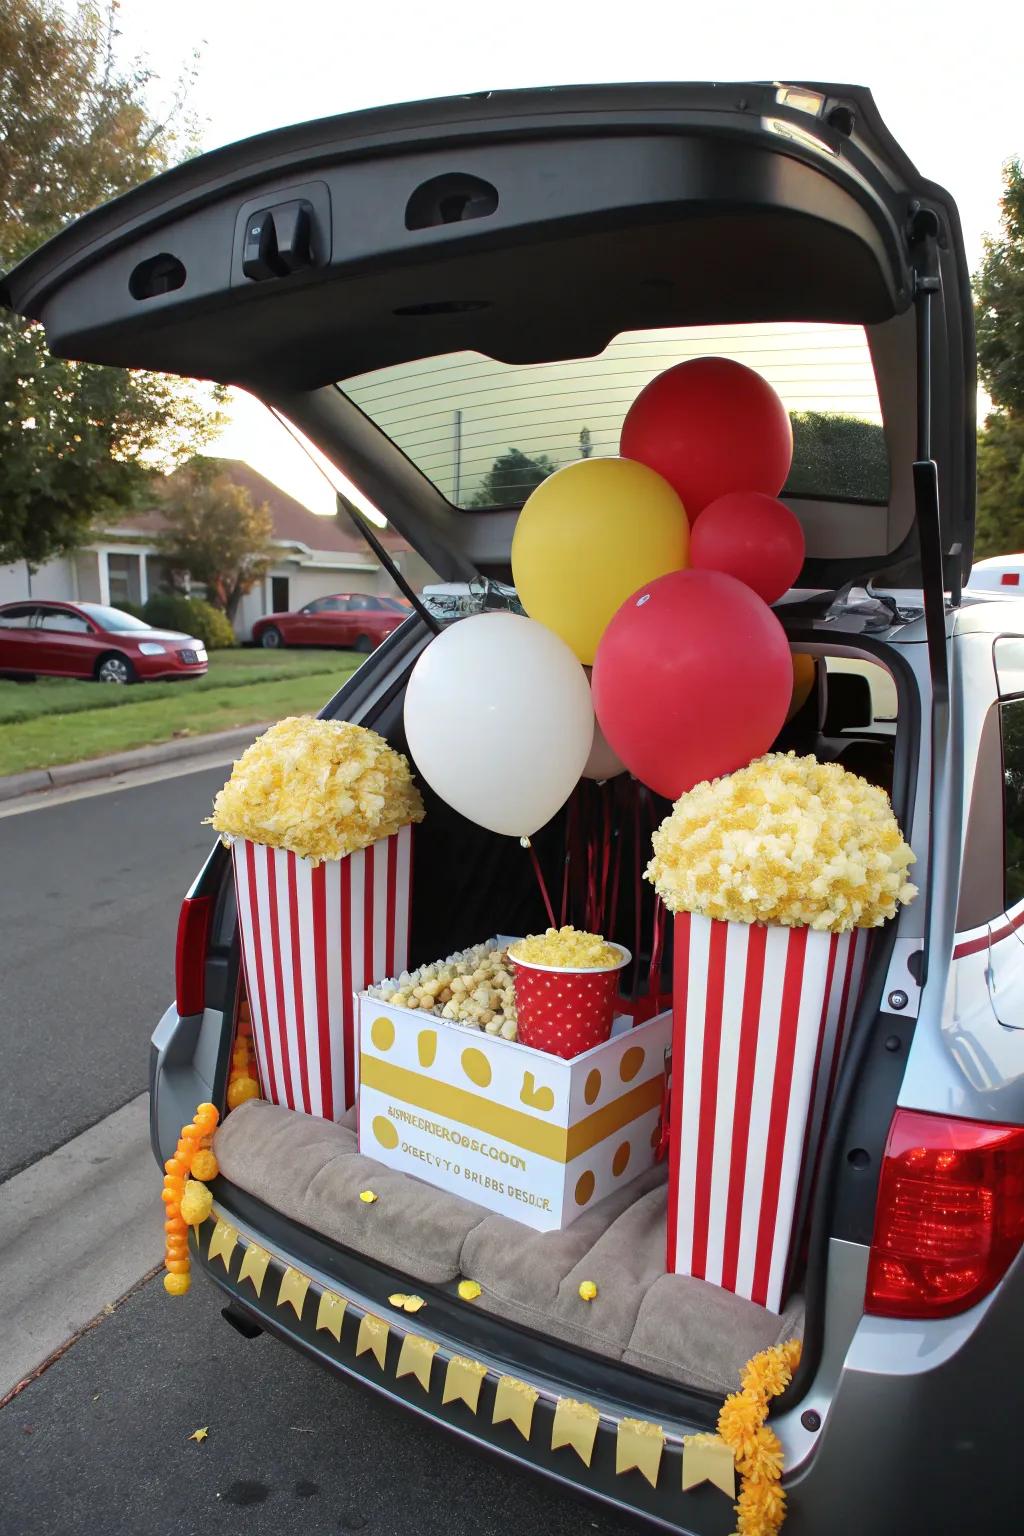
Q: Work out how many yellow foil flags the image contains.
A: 11